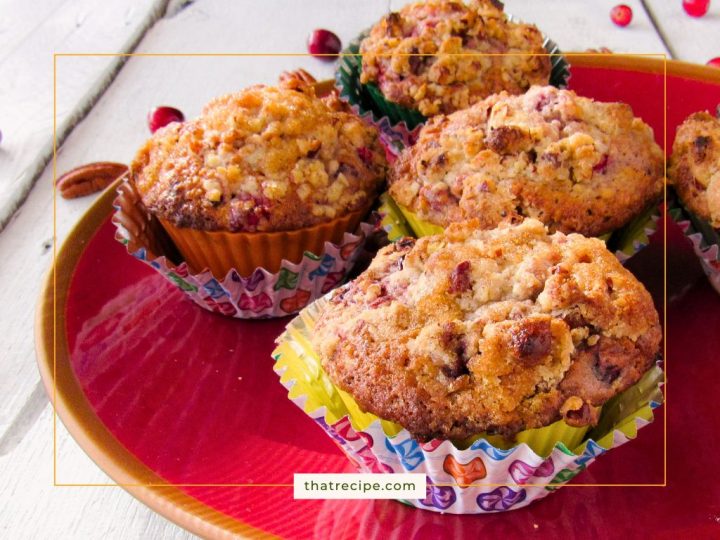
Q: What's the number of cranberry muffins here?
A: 5